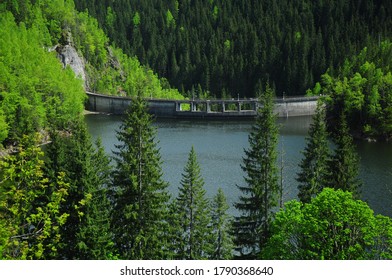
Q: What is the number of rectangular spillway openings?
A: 5